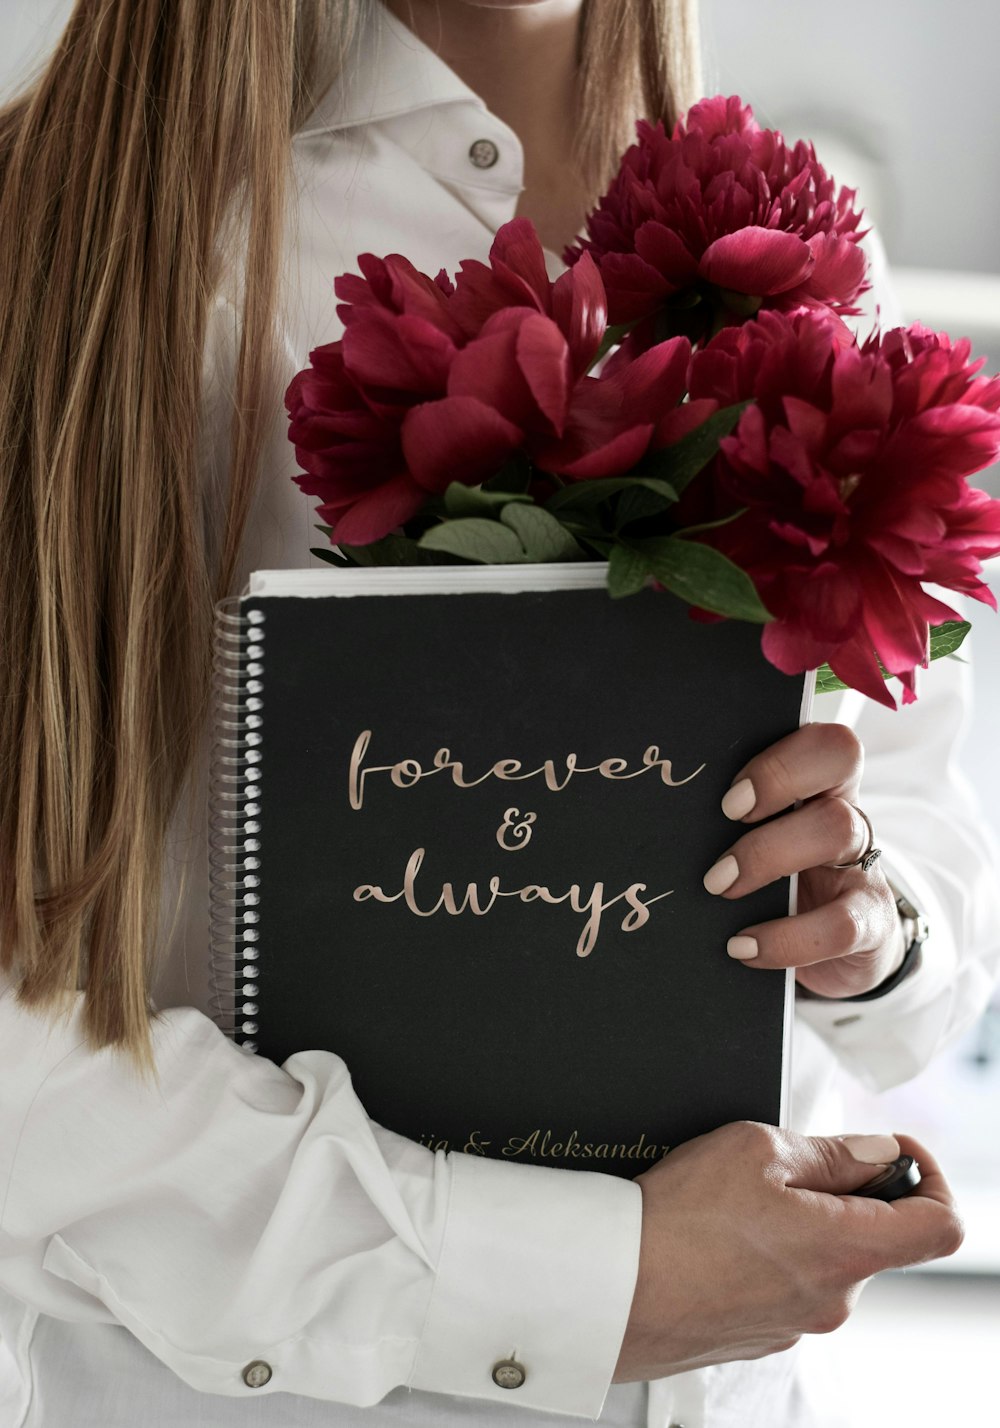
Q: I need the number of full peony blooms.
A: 3